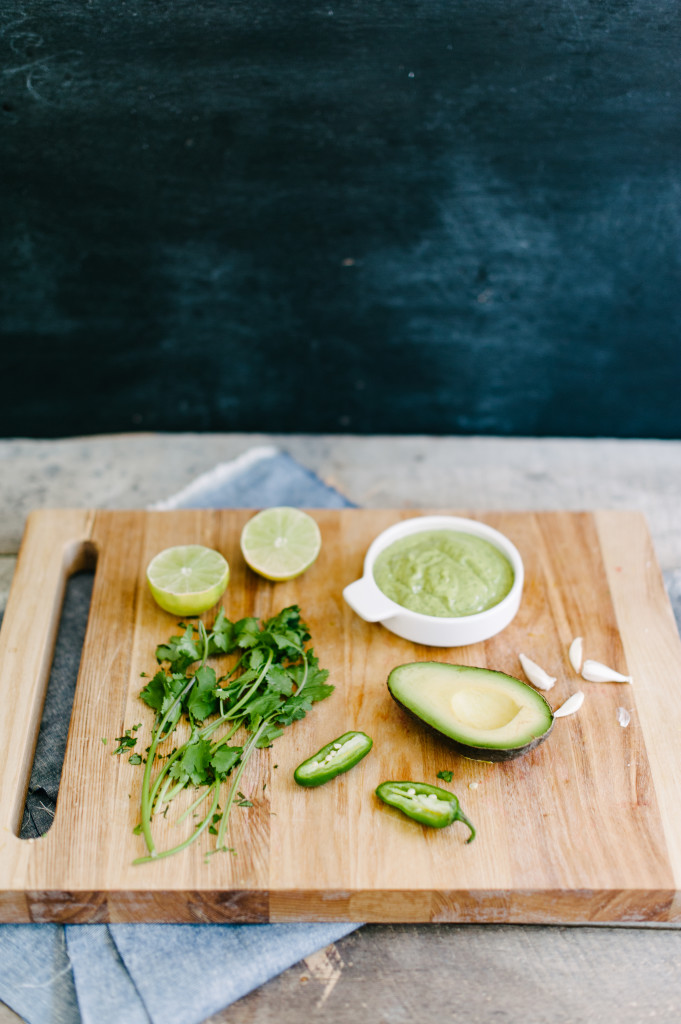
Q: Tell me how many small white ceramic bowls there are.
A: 1